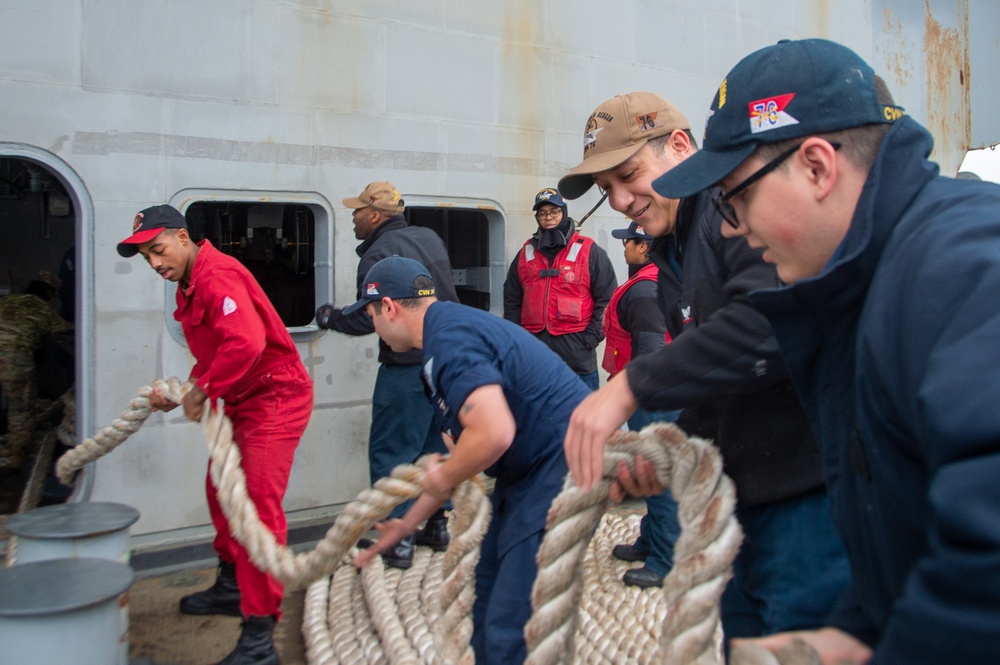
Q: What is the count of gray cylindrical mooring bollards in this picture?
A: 2